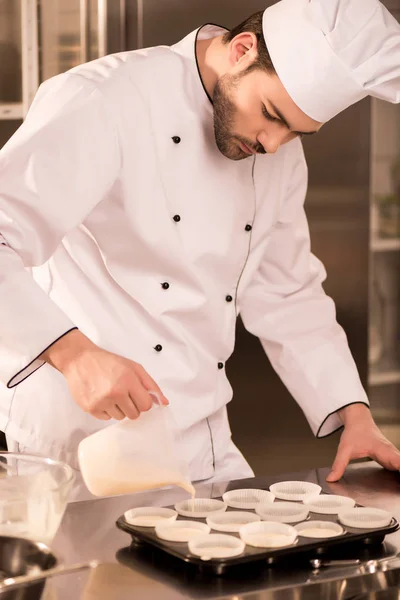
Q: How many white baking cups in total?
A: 12